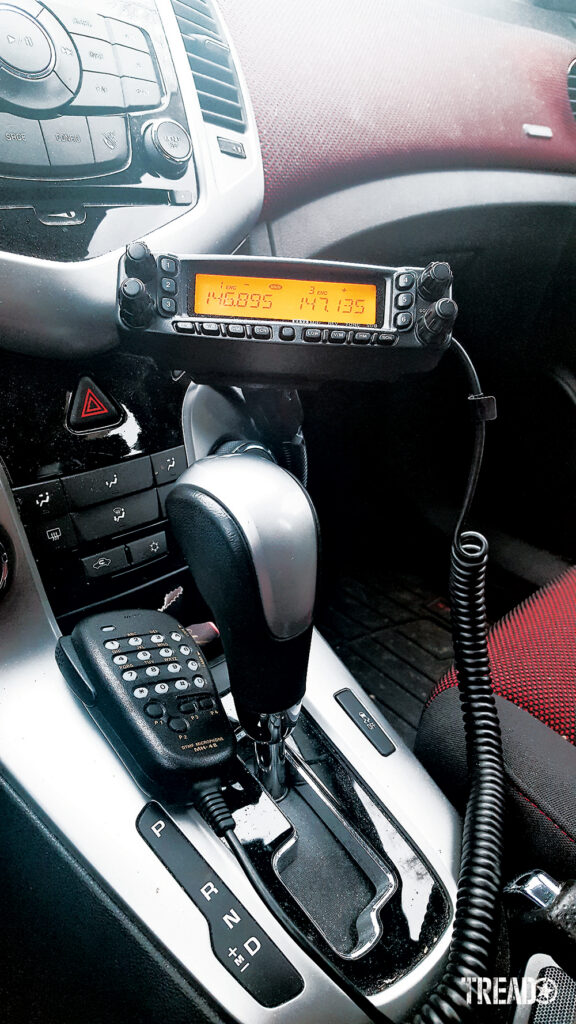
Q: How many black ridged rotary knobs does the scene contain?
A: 4